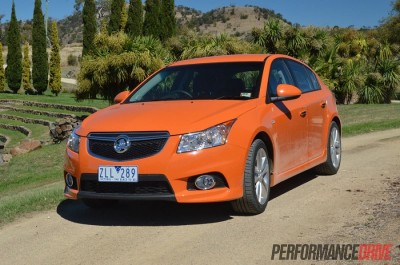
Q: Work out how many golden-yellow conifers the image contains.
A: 5